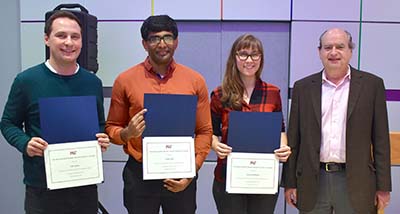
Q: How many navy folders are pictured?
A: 3